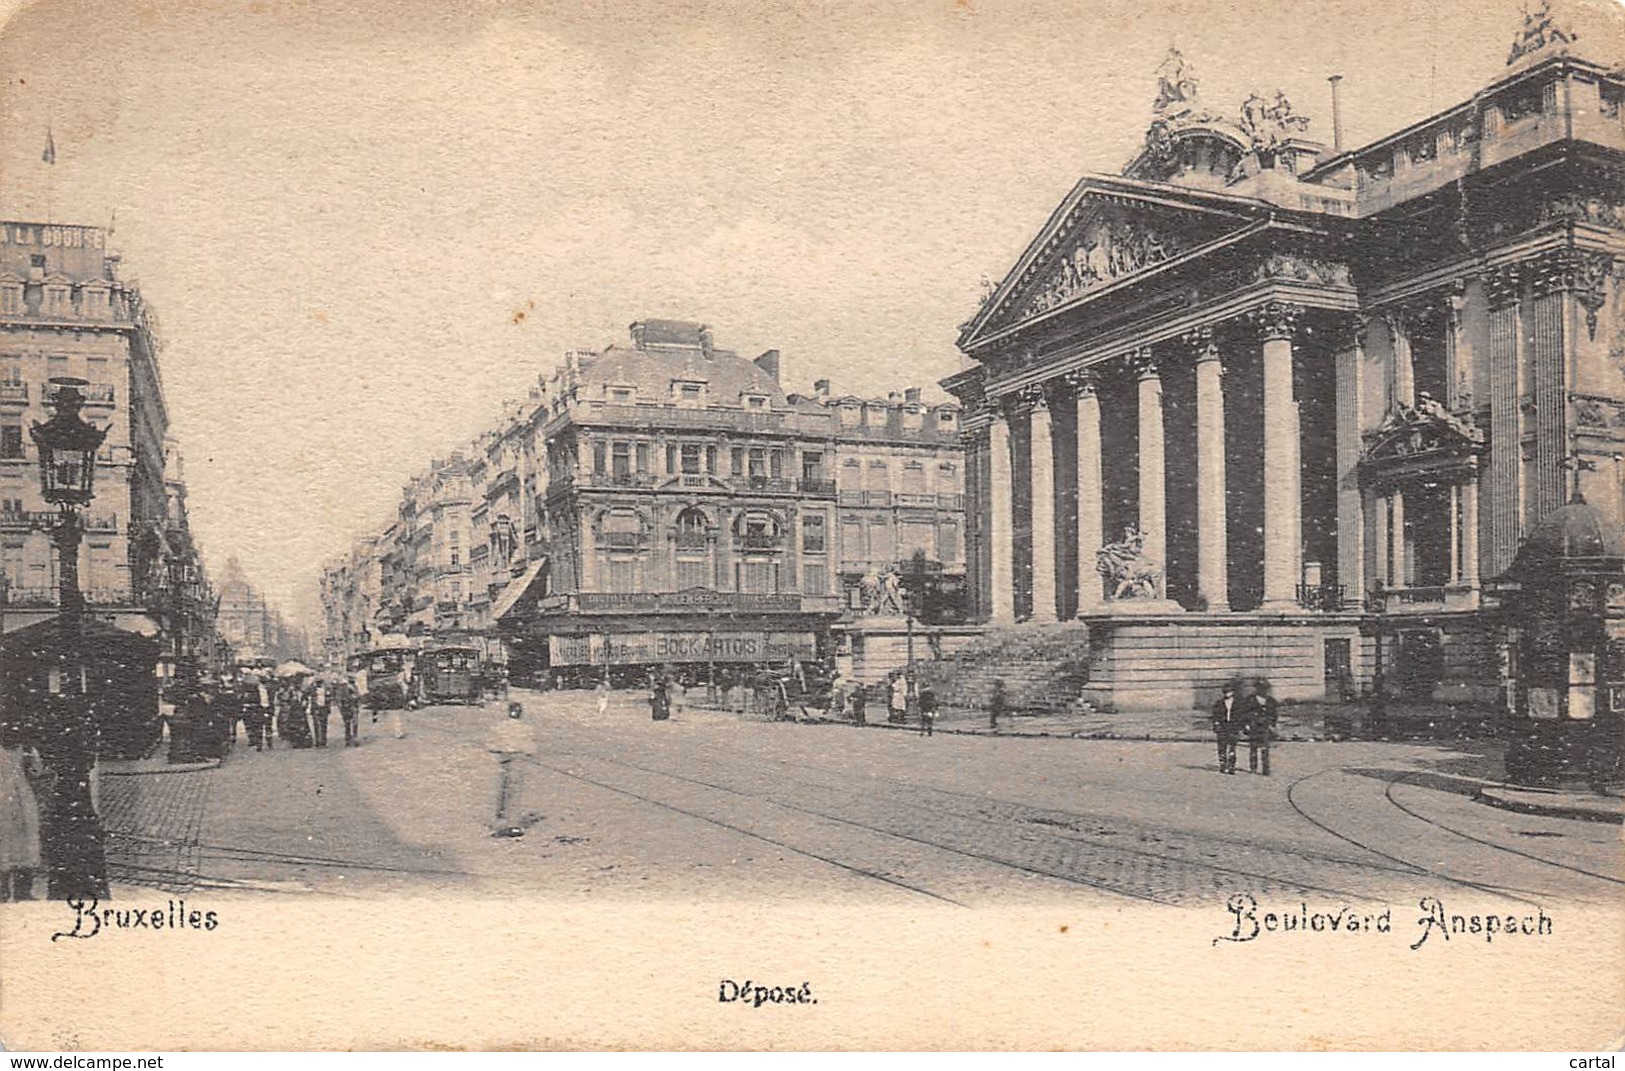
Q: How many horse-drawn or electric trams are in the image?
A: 2